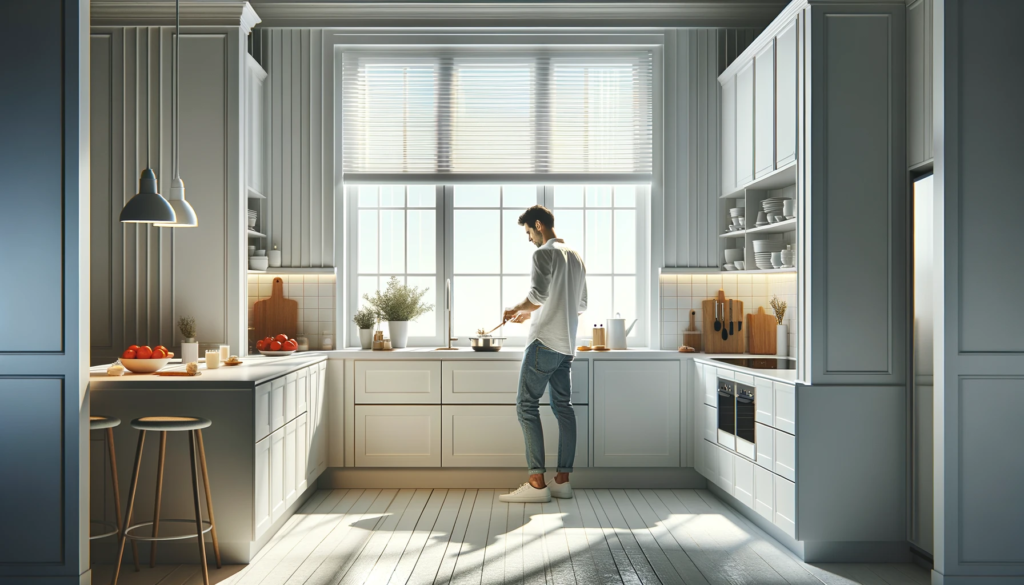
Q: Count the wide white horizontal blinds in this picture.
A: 1